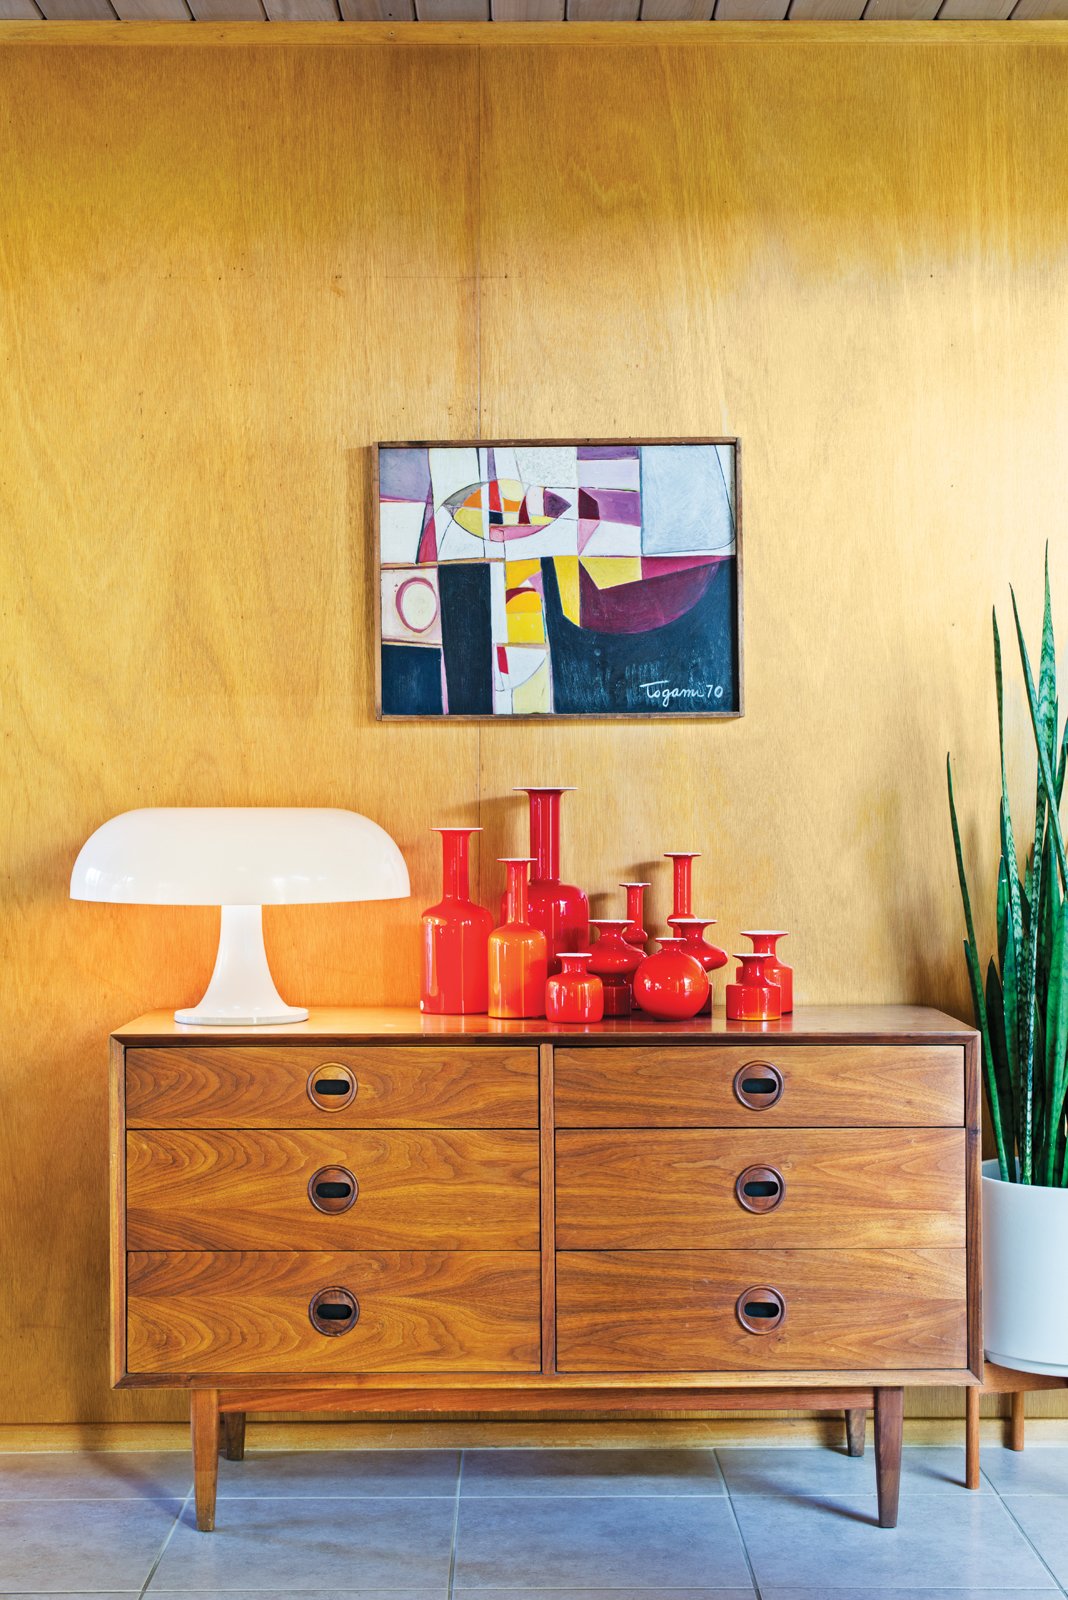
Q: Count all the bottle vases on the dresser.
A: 11